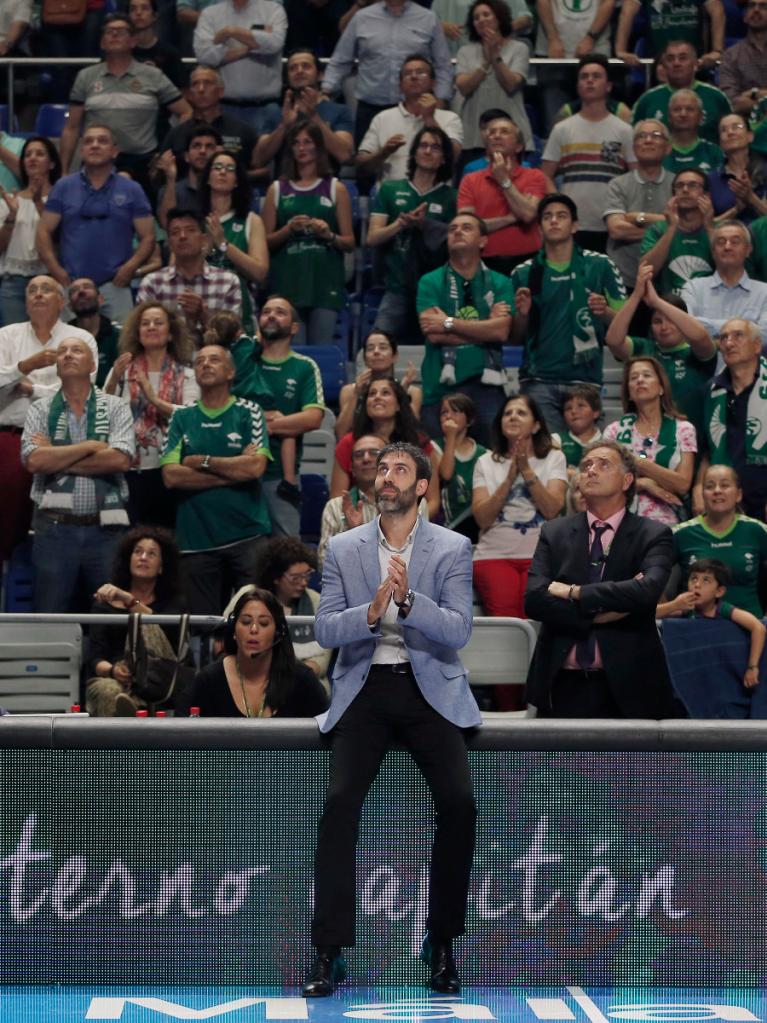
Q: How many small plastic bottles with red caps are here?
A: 4